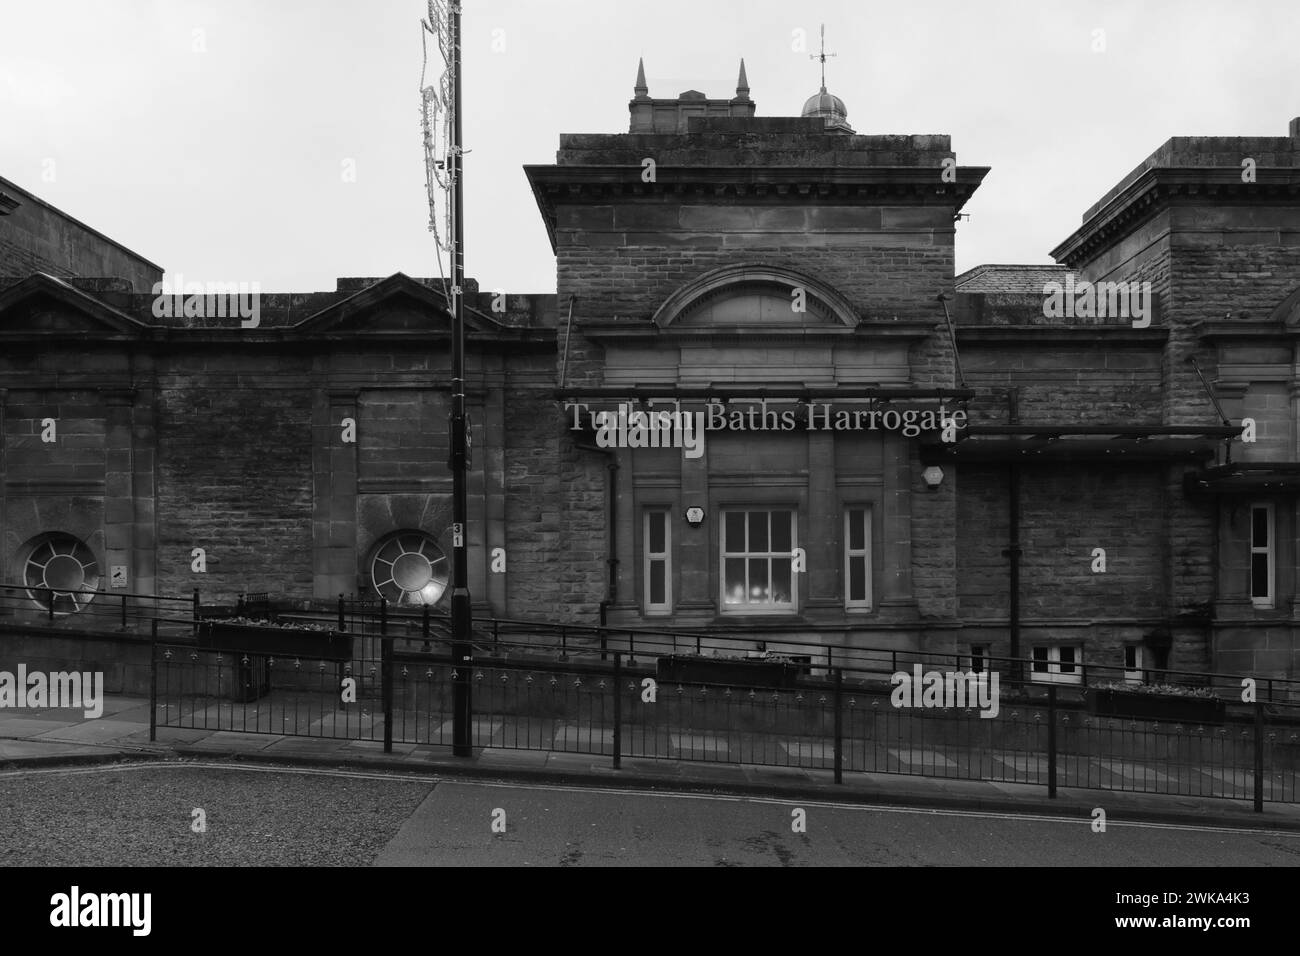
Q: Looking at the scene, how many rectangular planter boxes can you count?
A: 3